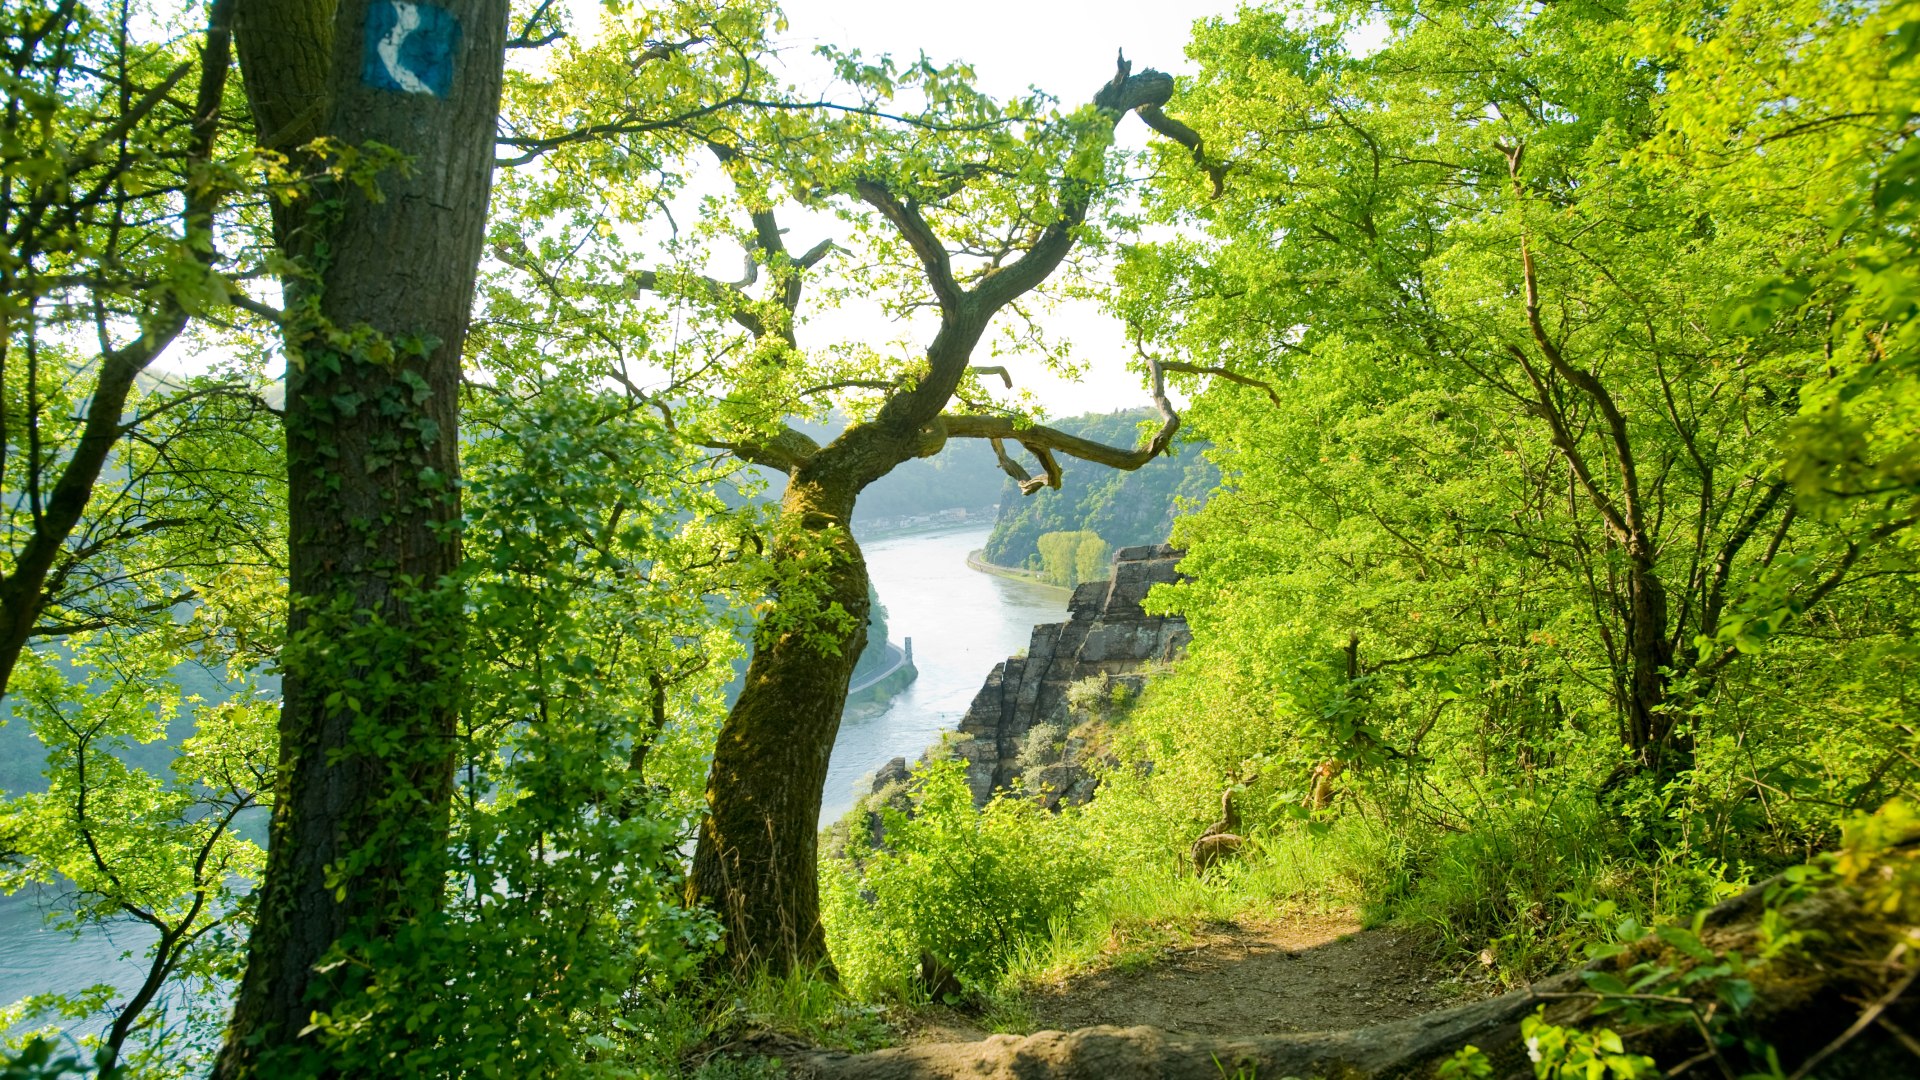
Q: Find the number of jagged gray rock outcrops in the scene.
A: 1